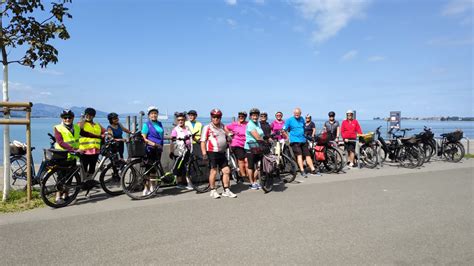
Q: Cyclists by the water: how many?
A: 15